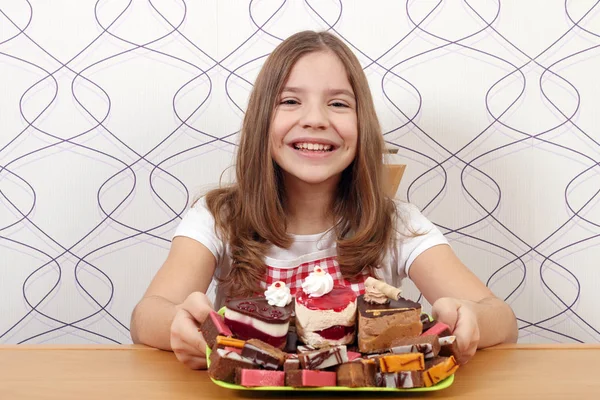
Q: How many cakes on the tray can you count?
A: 3